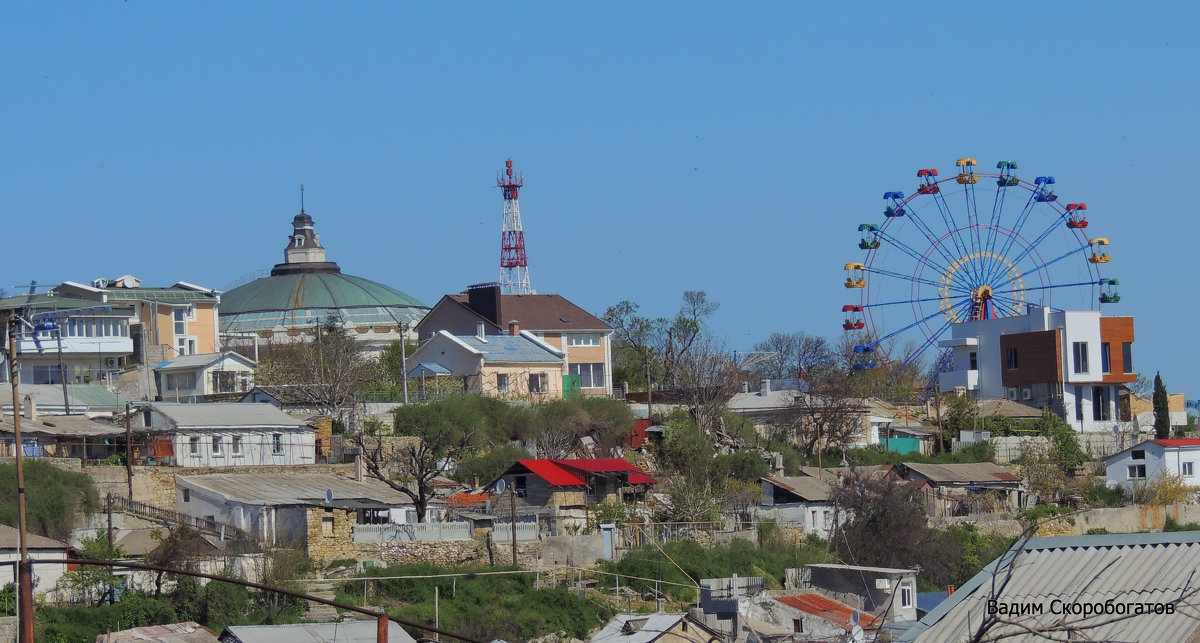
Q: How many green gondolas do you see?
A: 3